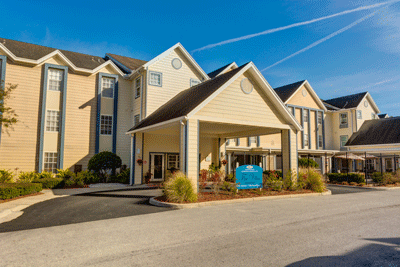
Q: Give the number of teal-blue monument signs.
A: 1